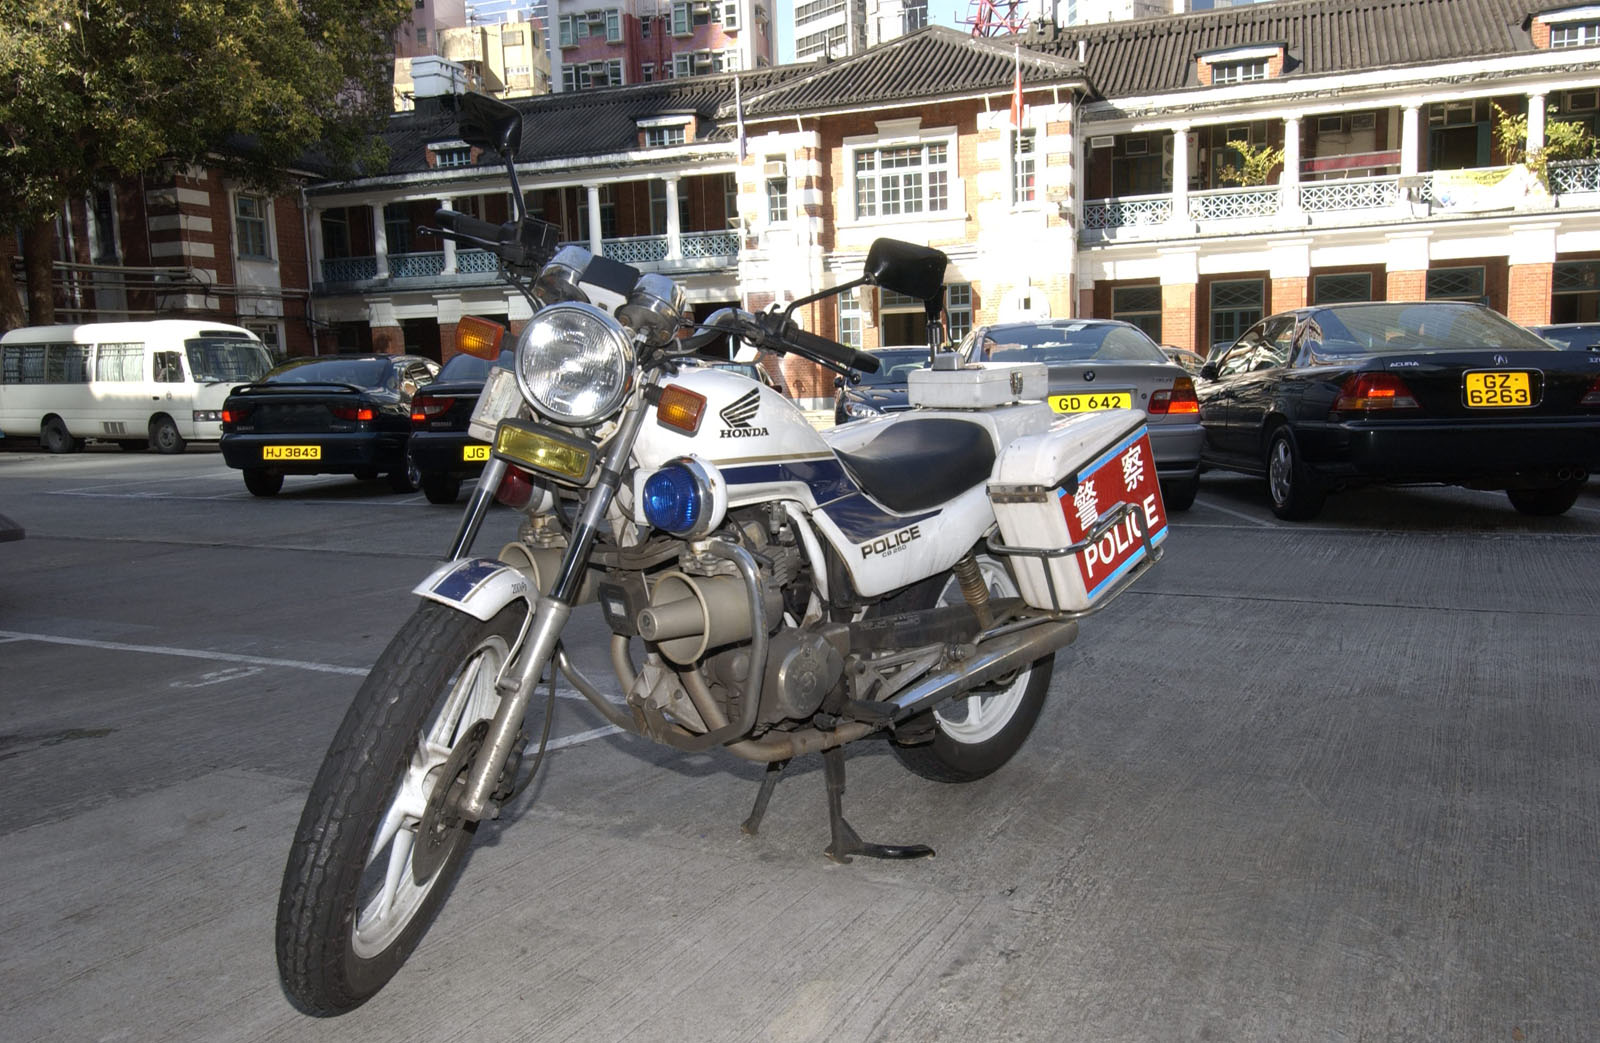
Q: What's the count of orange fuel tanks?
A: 0